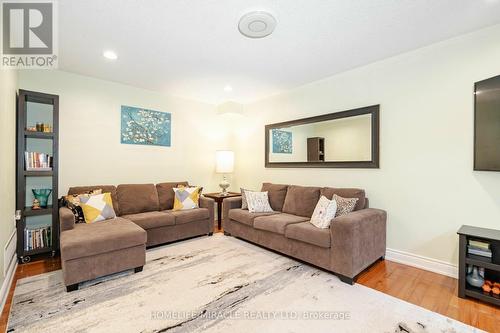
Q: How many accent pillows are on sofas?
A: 8